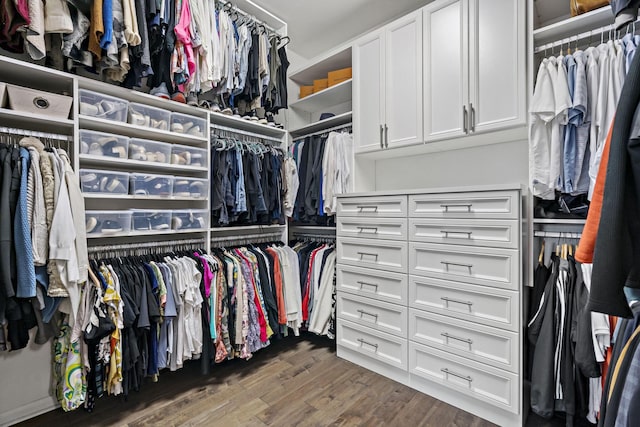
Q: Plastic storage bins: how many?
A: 12